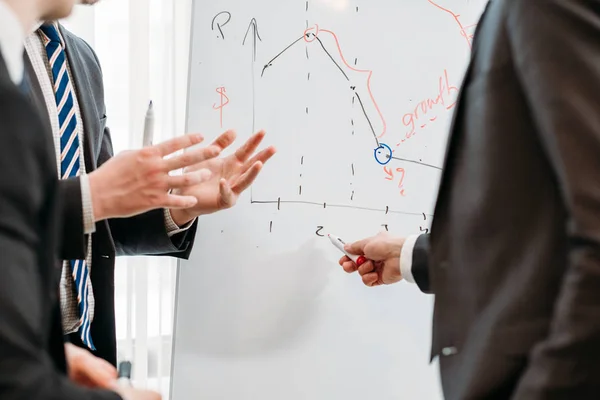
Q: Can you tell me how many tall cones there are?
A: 0